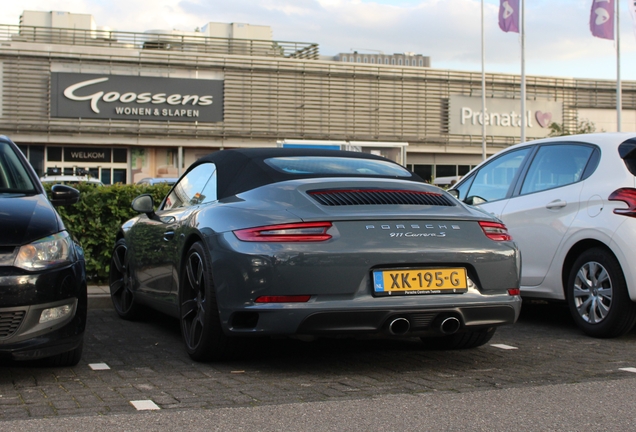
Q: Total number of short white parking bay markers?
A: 4